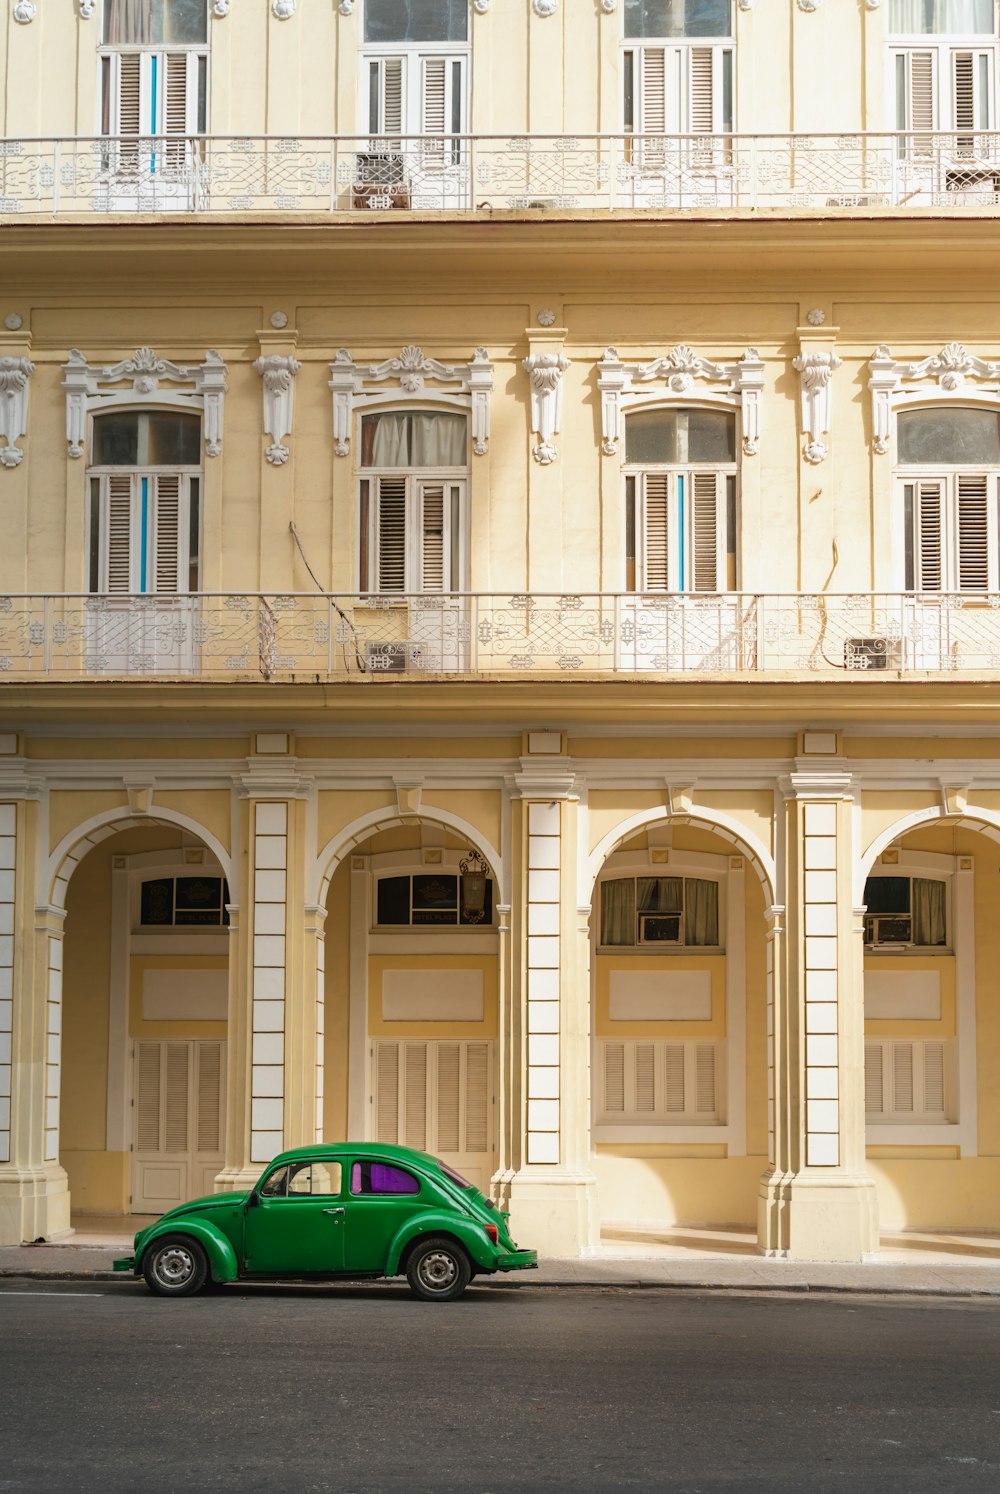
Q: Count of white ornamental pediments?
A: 4